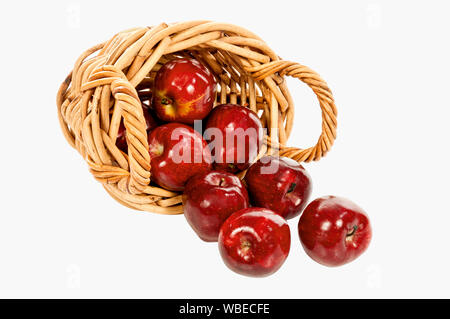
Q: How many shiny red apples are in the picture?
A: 8